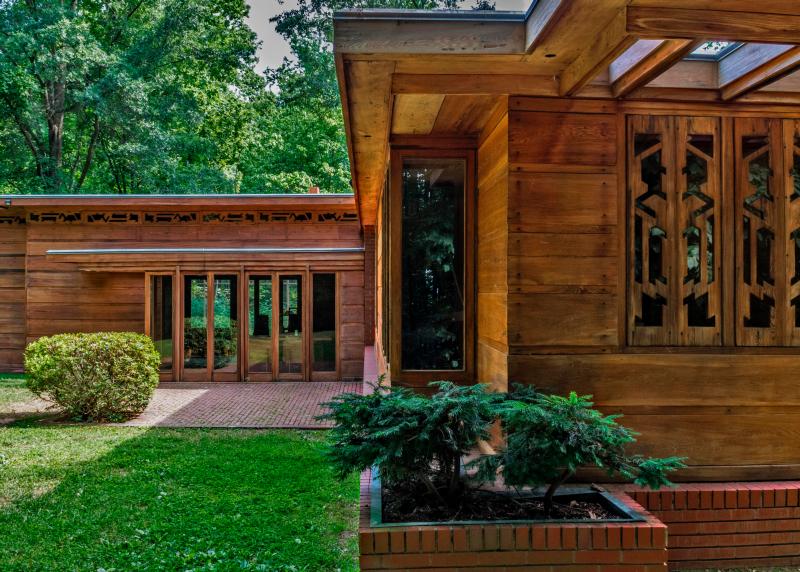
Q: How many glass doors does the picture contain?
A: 6